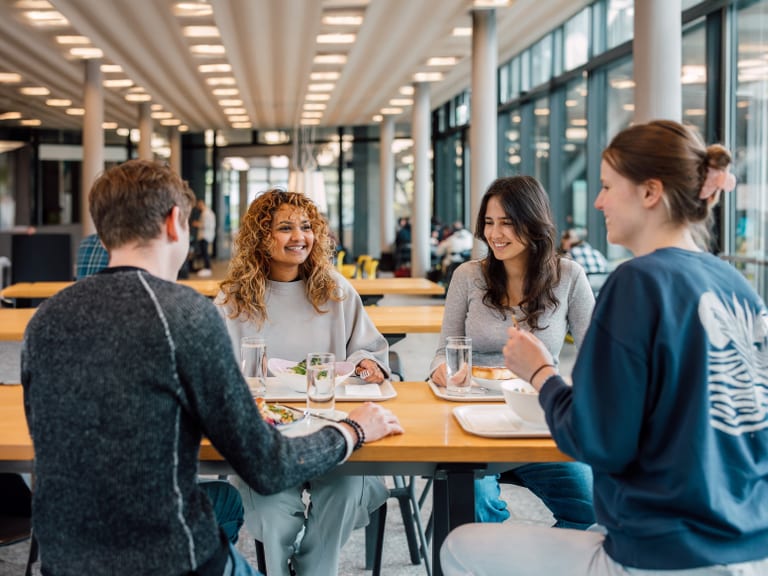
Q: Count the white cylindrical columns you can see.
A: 7